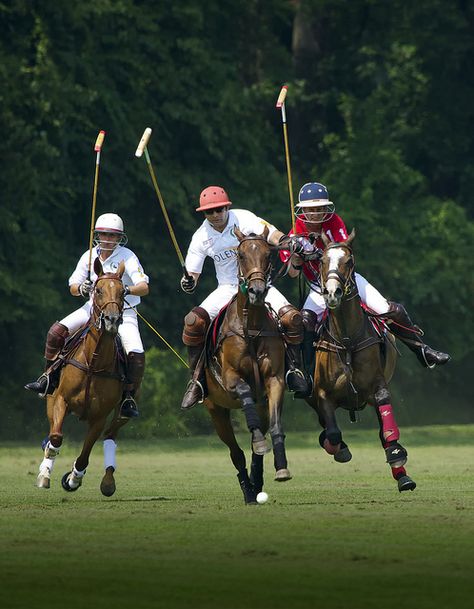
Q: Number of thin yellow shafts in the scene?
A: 4